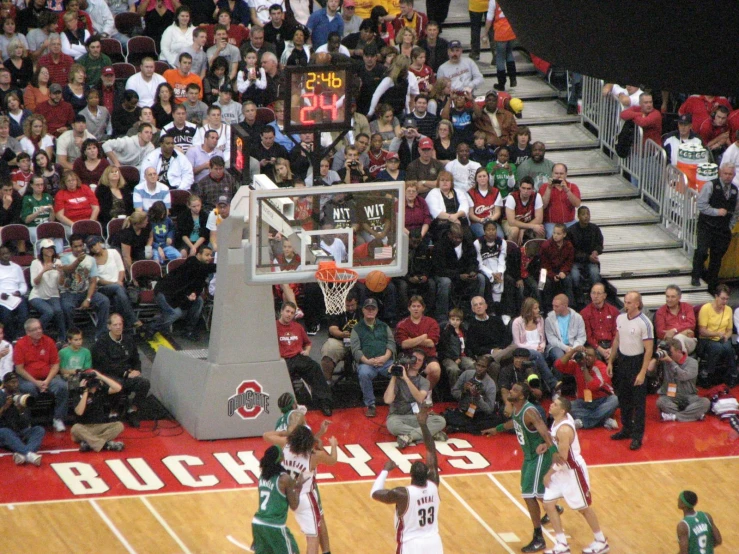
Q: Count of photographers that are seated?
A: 7